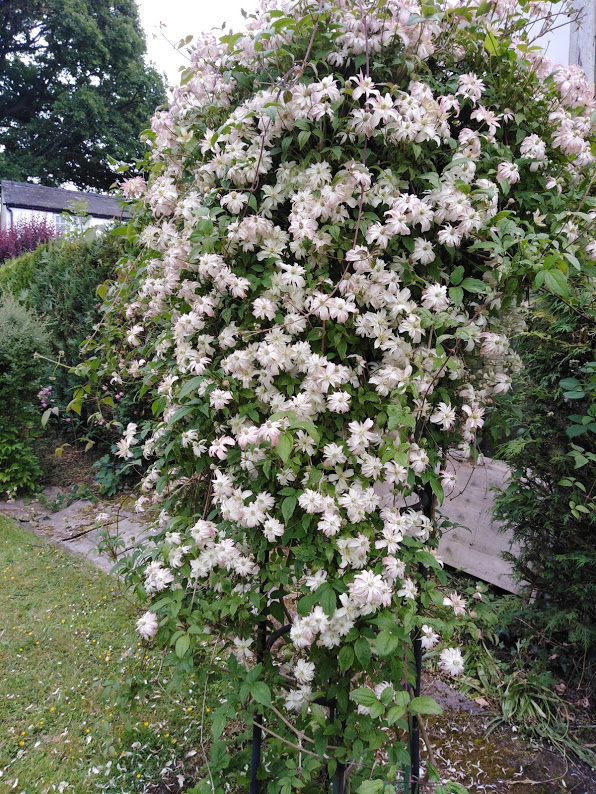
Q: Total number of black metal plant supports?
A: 3